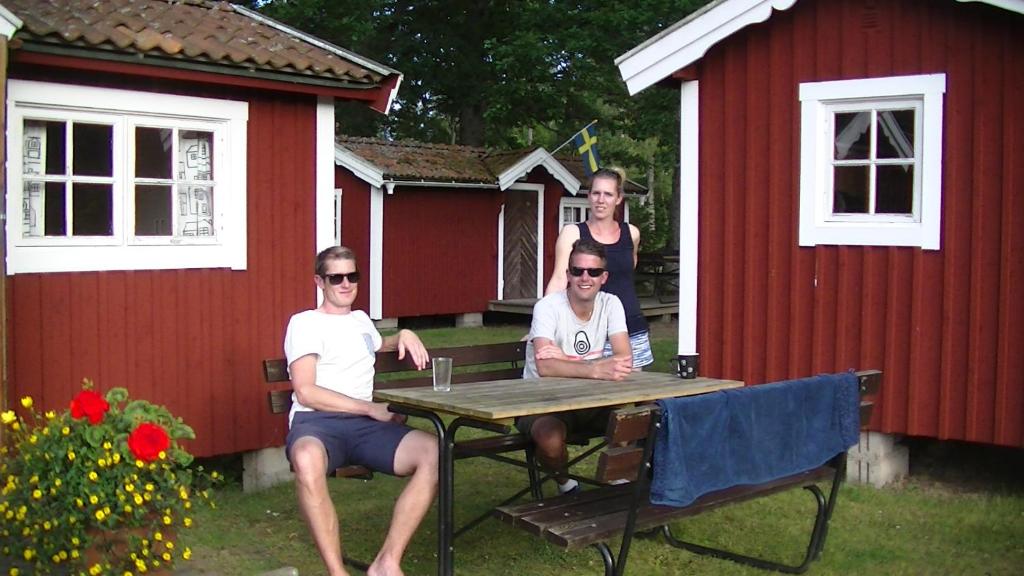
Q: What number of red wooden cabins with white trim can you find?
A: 3